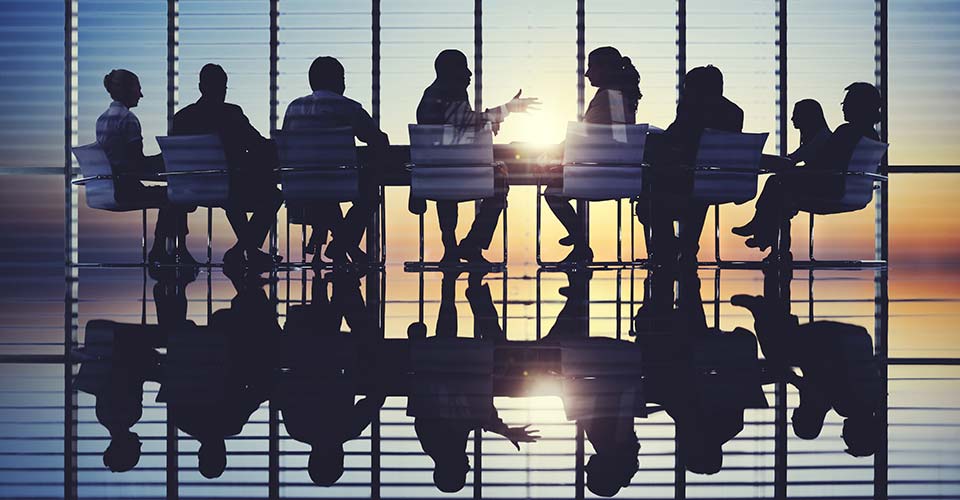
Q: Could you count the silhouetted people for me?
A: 8